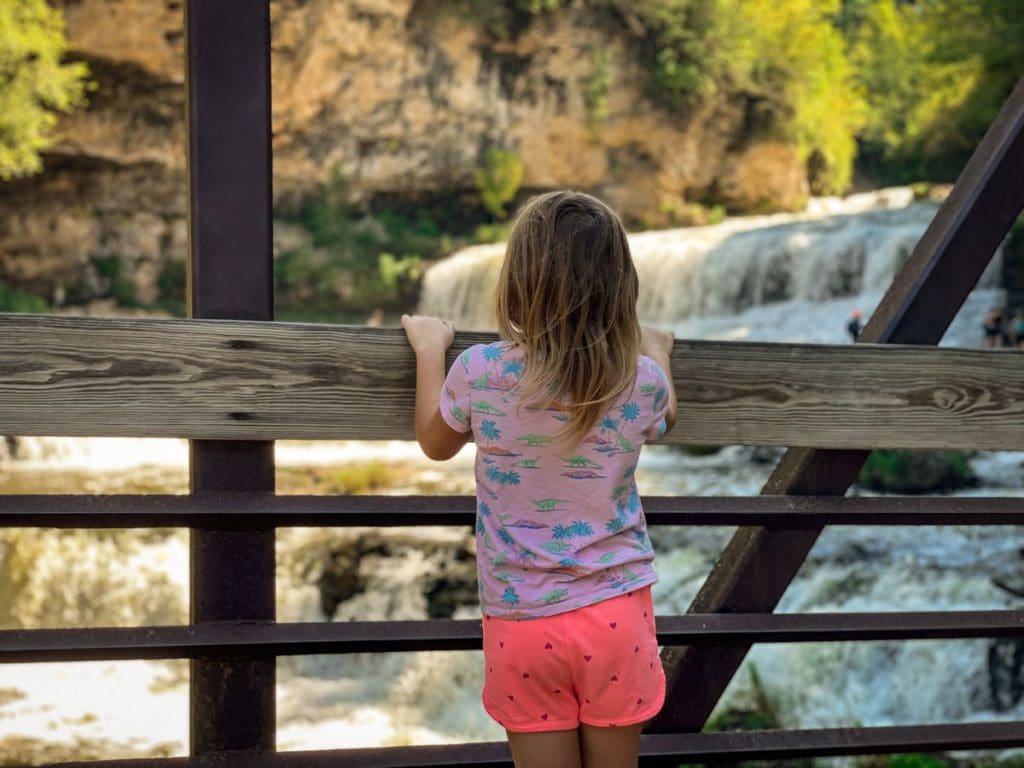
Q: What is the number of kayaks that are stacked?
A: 0